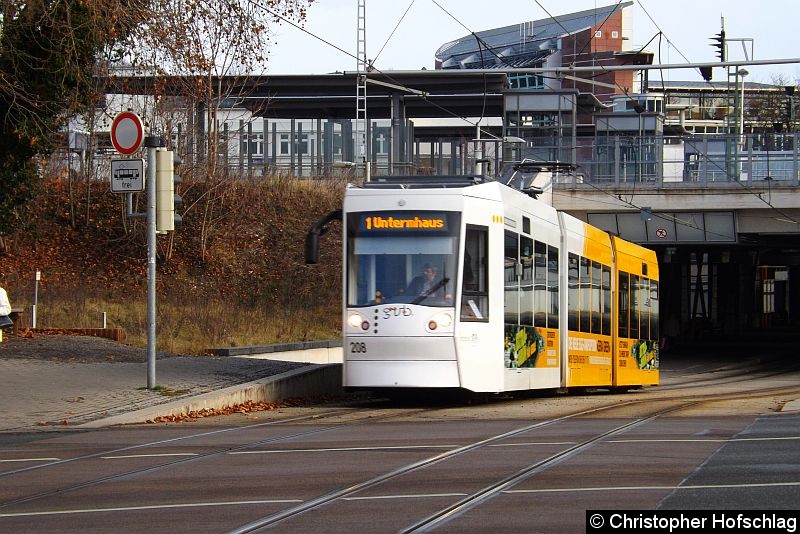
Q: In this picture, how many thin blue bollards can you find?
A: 0